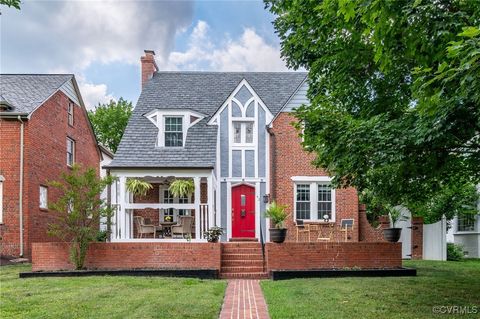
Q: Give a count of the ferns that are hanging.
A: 2